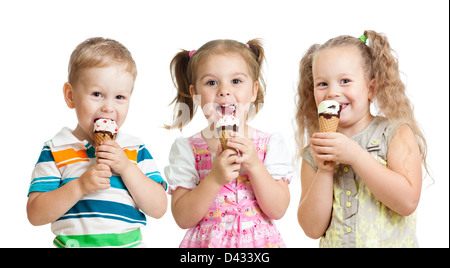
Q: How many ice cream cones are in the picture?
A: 3